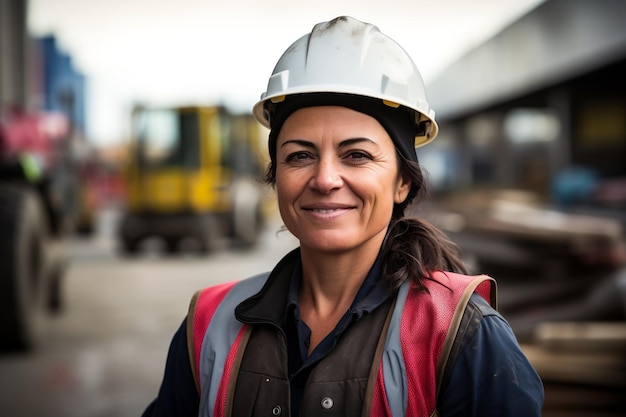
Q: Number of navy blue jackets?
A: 1